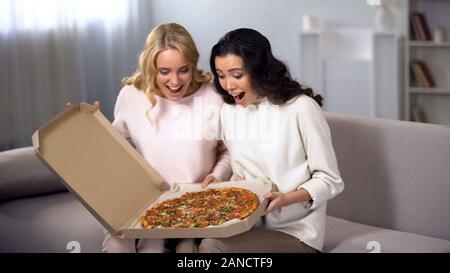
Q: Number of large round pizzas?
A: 1